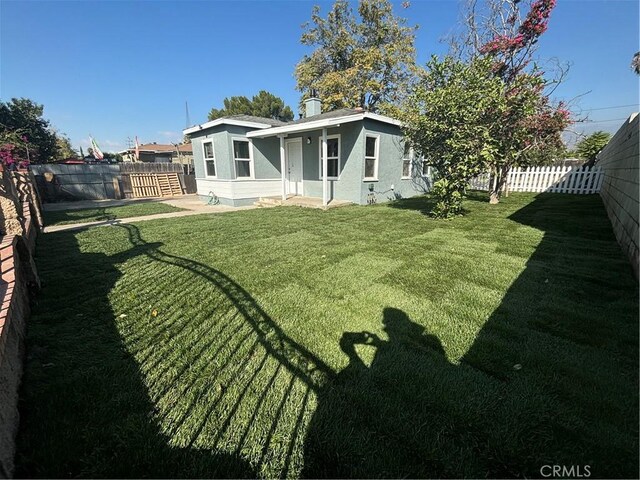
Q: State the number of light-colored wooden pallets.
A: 2